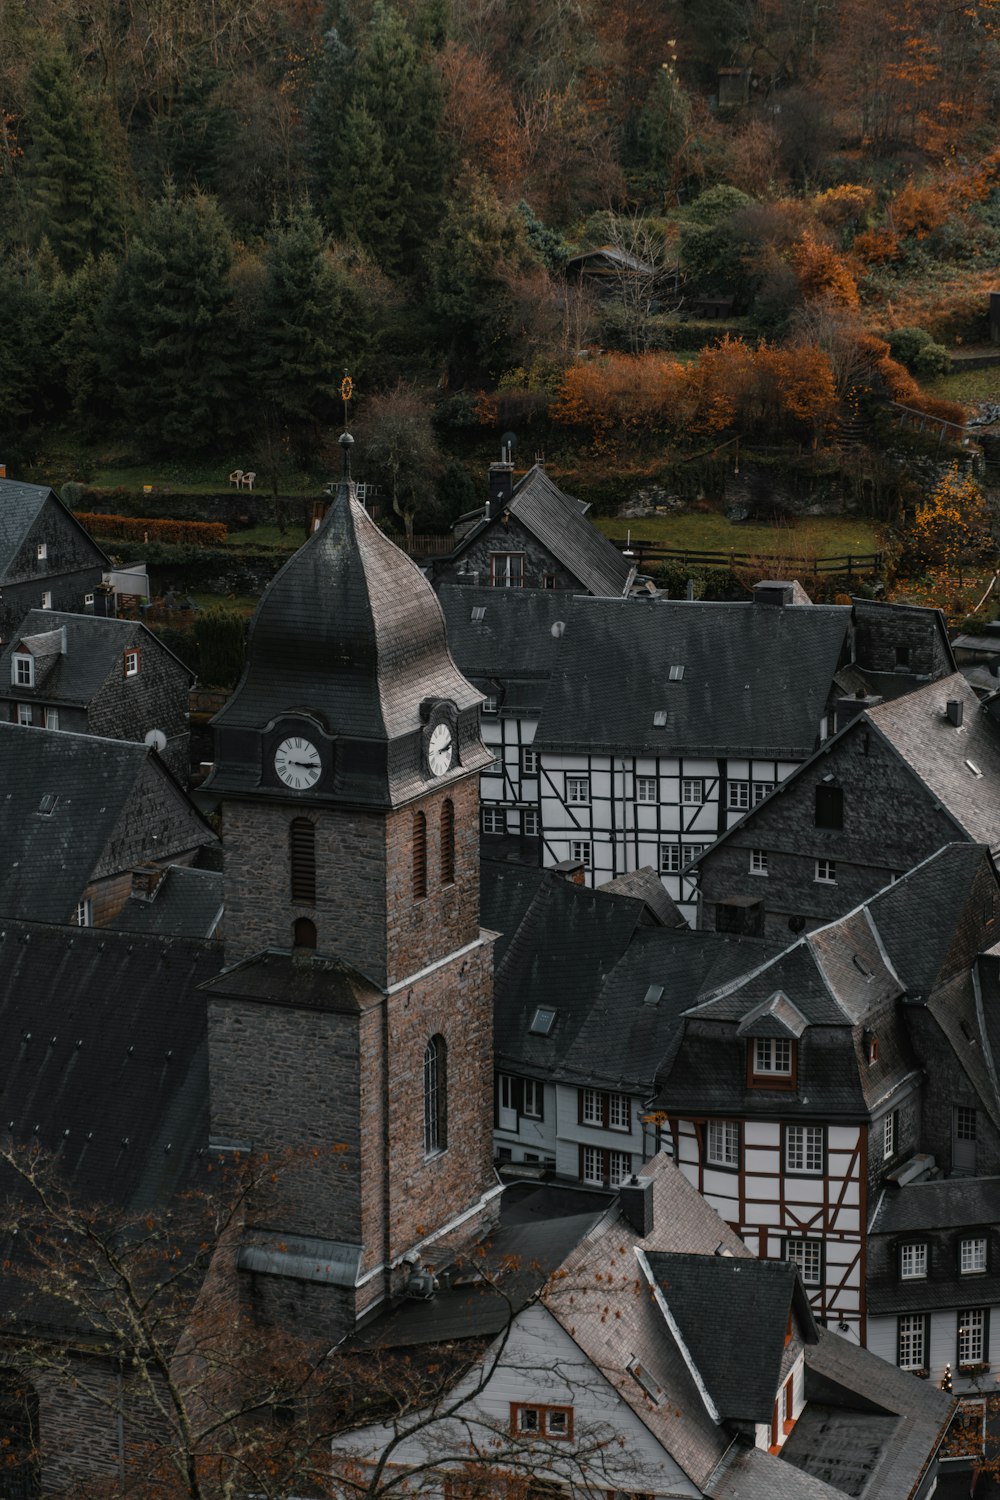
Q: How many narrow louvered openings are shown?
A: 3